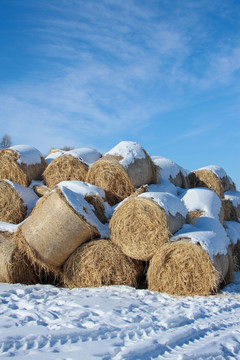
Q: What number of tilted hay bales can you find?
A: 1